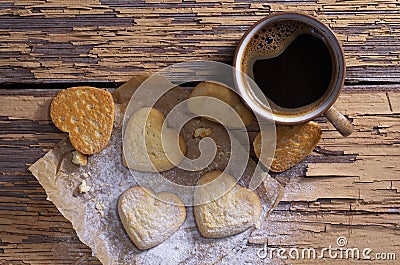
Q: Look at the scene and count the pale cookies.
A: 4